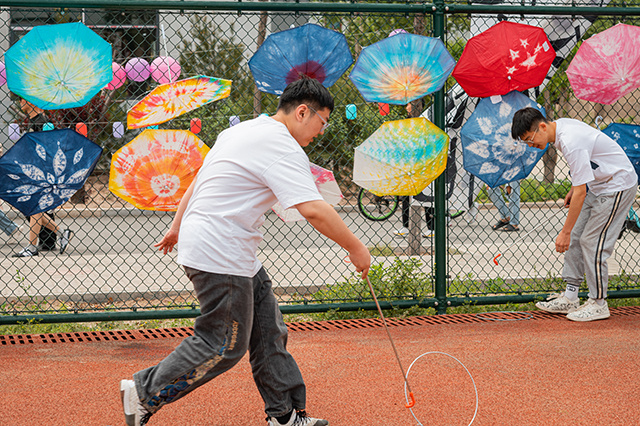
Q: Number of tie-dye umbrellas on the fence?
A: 12